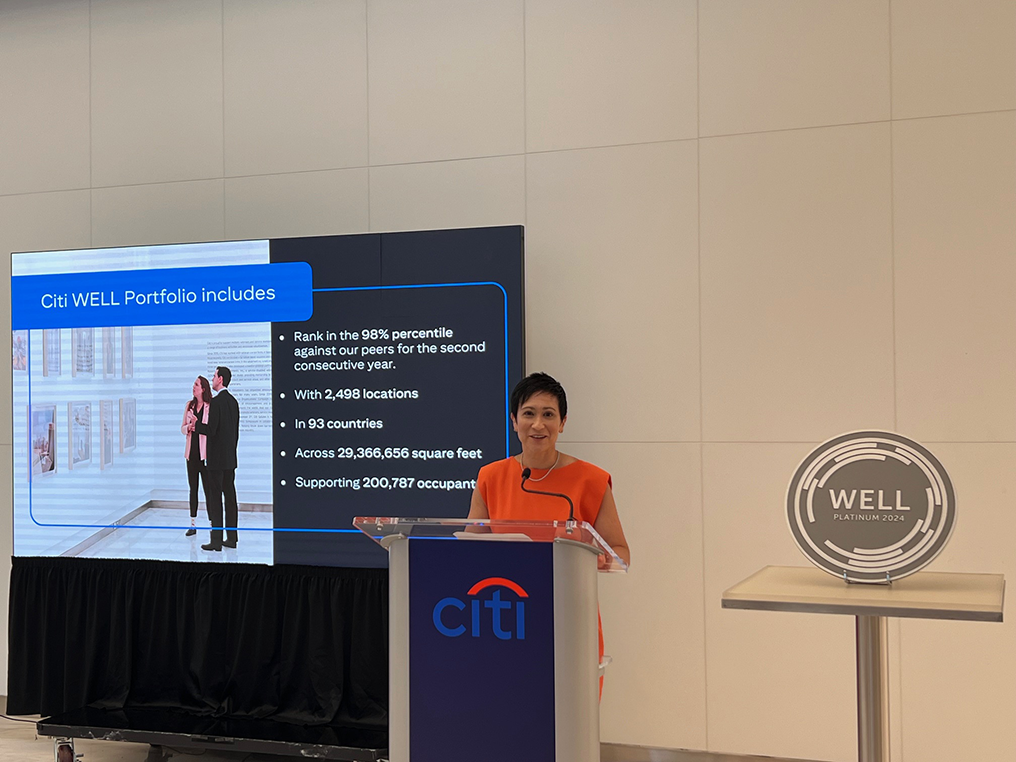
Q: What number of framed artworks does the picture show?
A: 9